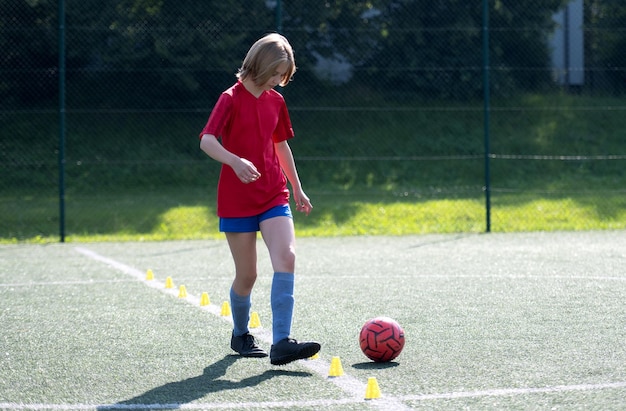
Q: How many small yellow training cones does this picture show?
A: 9